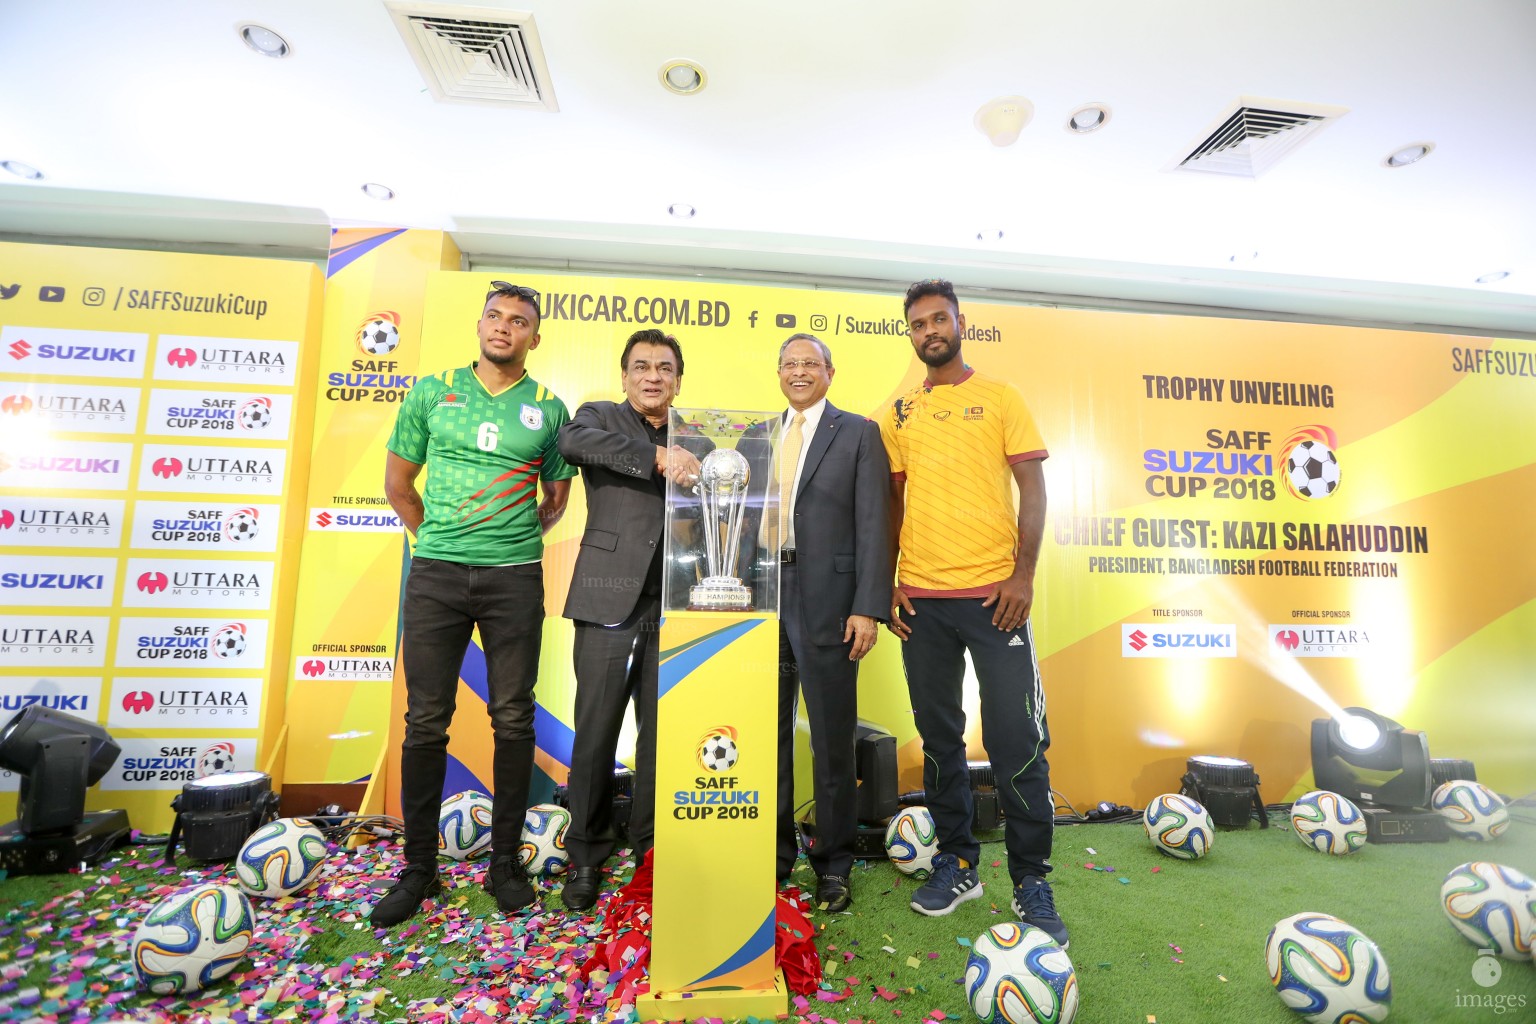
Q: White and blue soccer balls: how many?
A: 11